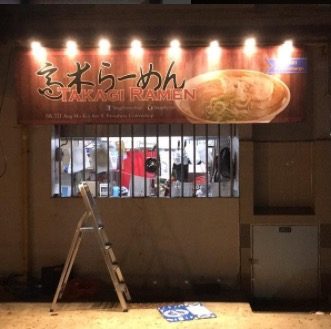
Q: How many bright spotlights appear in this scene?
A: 8